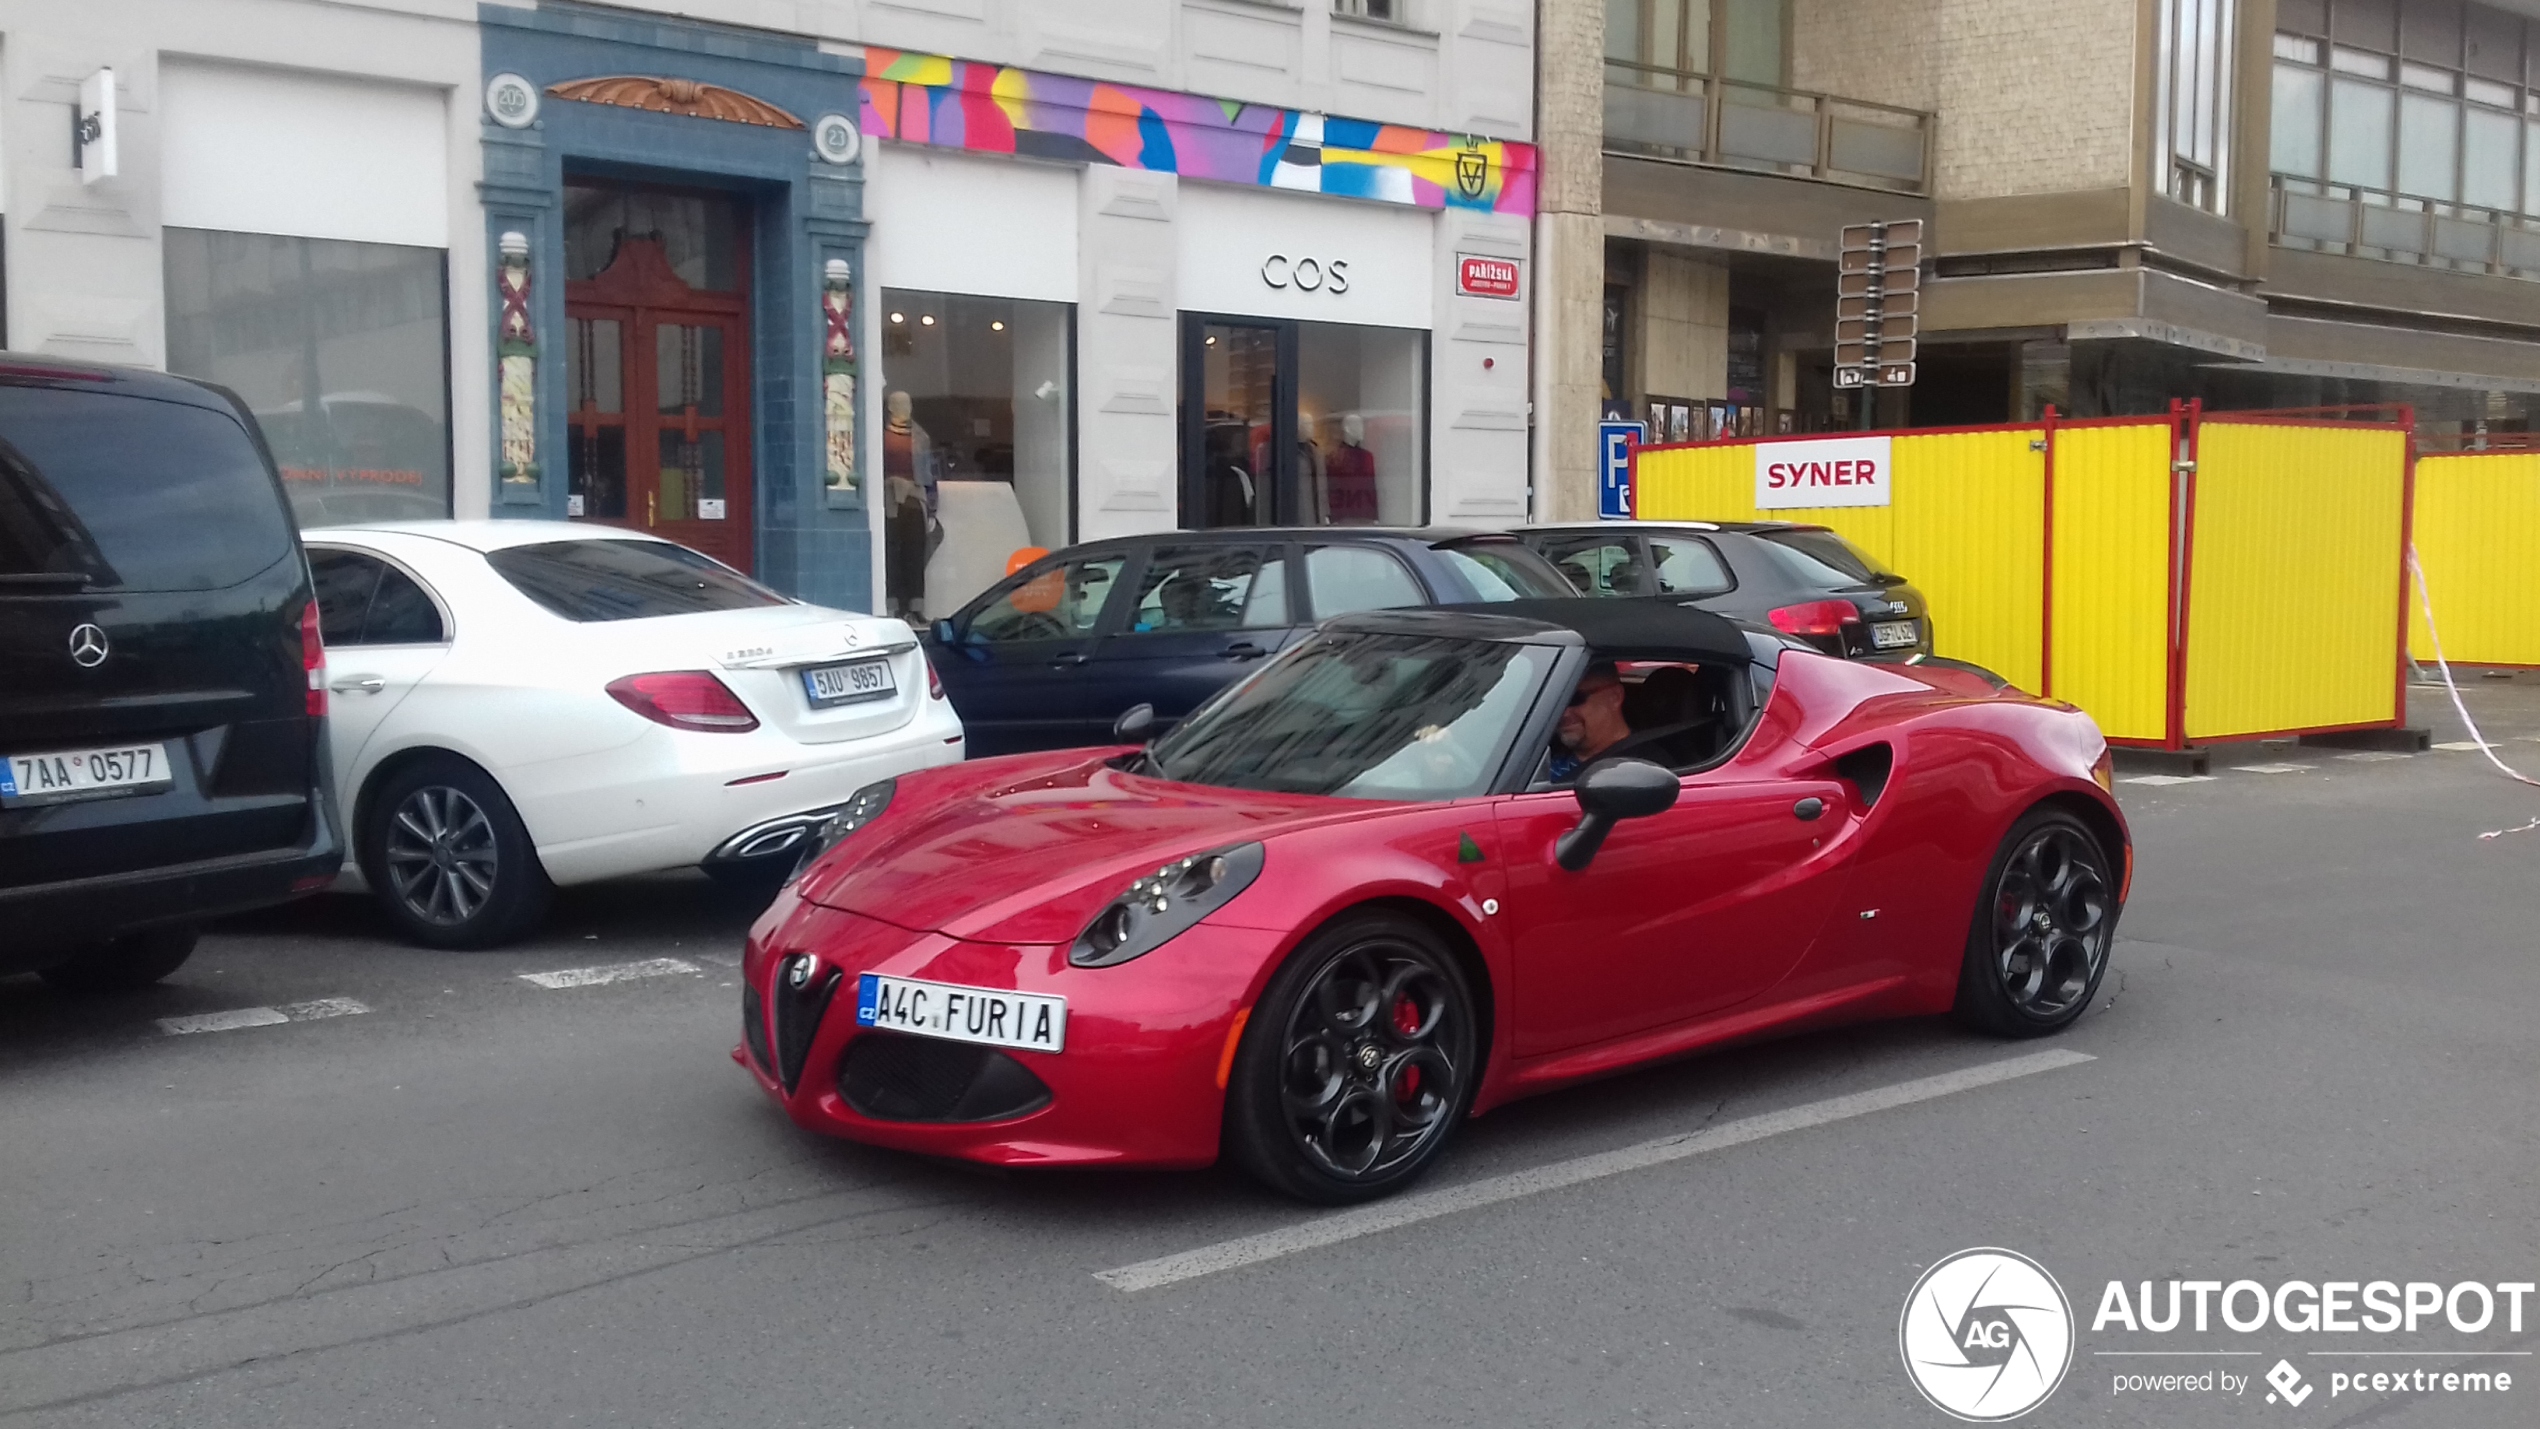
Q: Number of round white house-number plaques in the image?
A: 2